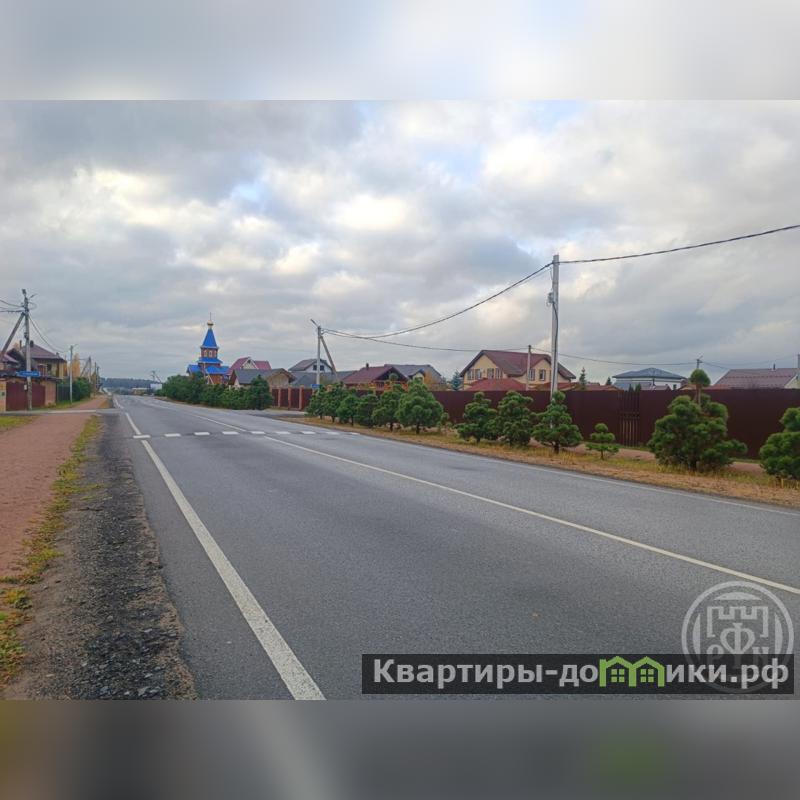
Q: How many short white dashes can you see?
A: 9